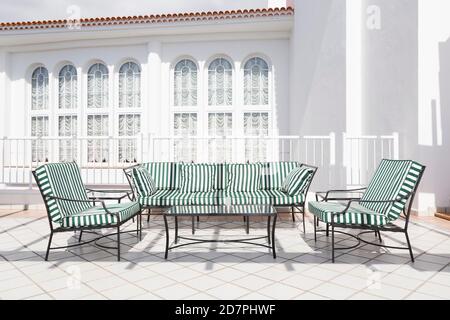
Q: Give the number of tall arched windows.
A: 7